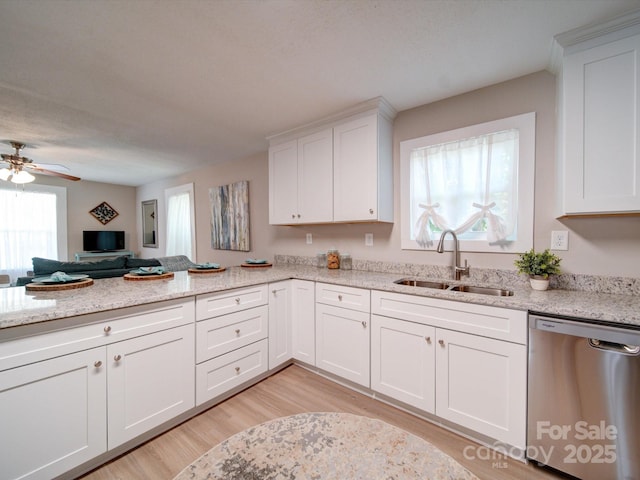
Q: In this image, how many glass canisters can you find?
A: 3